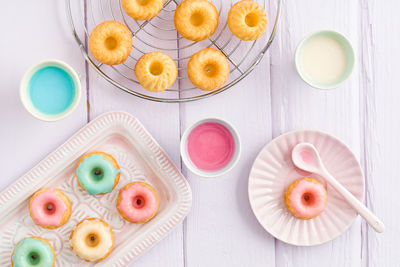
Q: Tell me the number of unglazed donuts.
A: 6